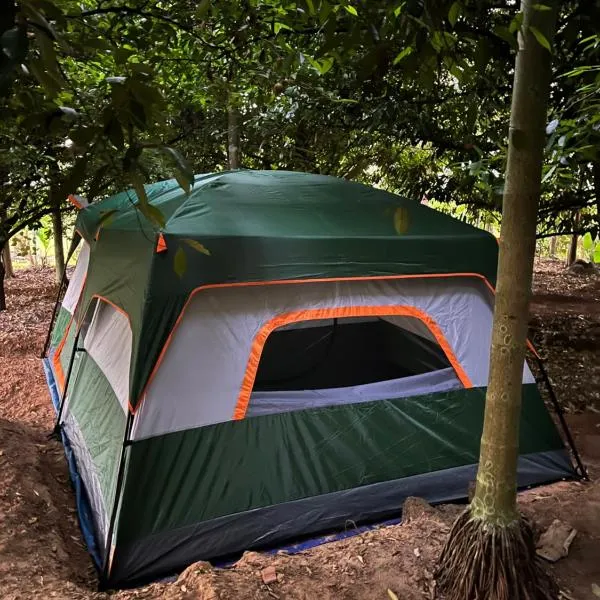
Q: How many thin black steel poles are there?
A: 4